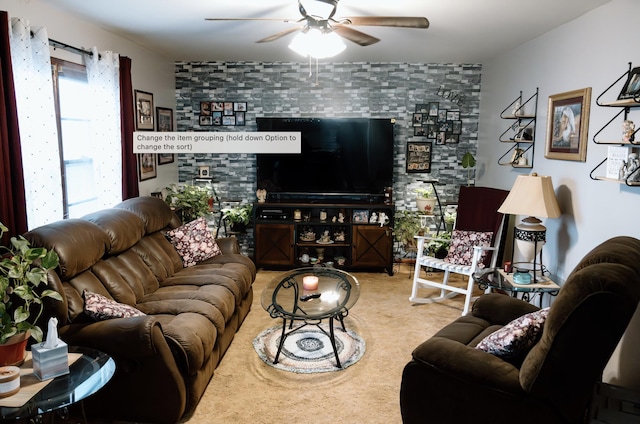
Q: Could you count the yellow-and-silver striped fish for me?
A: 0